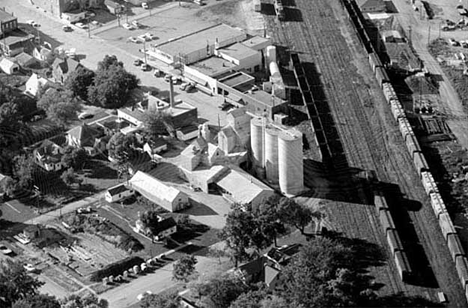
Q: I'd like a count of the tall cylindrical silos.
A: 3